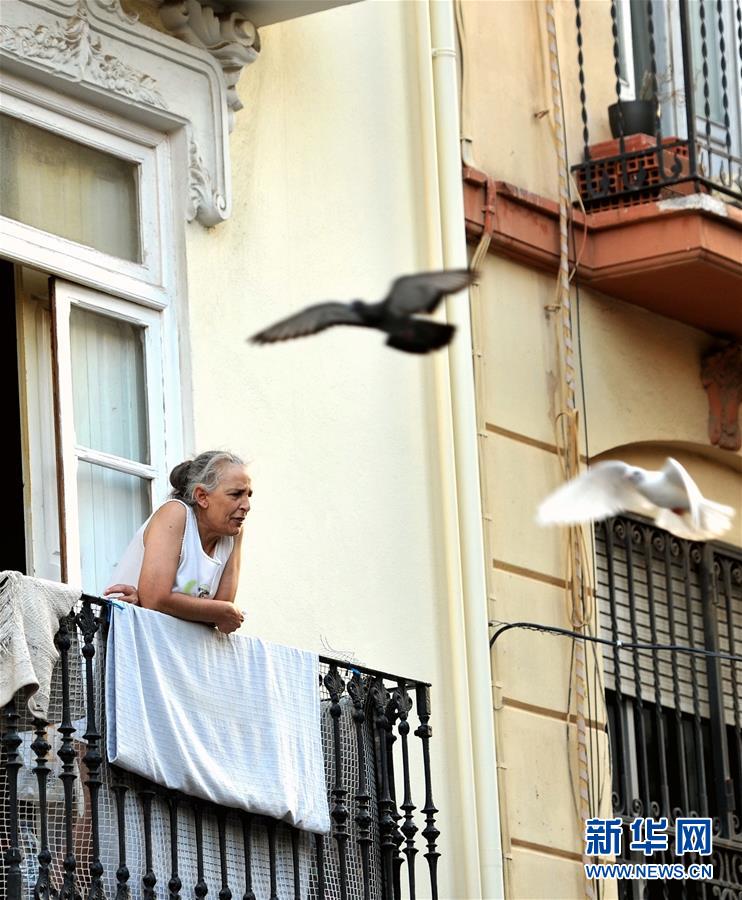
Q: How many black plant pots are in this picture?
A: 1